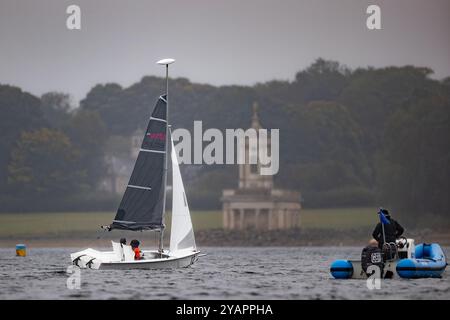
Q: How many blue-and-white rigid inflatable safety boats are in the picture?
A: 1